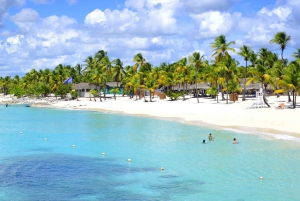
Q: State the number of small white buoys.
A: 7